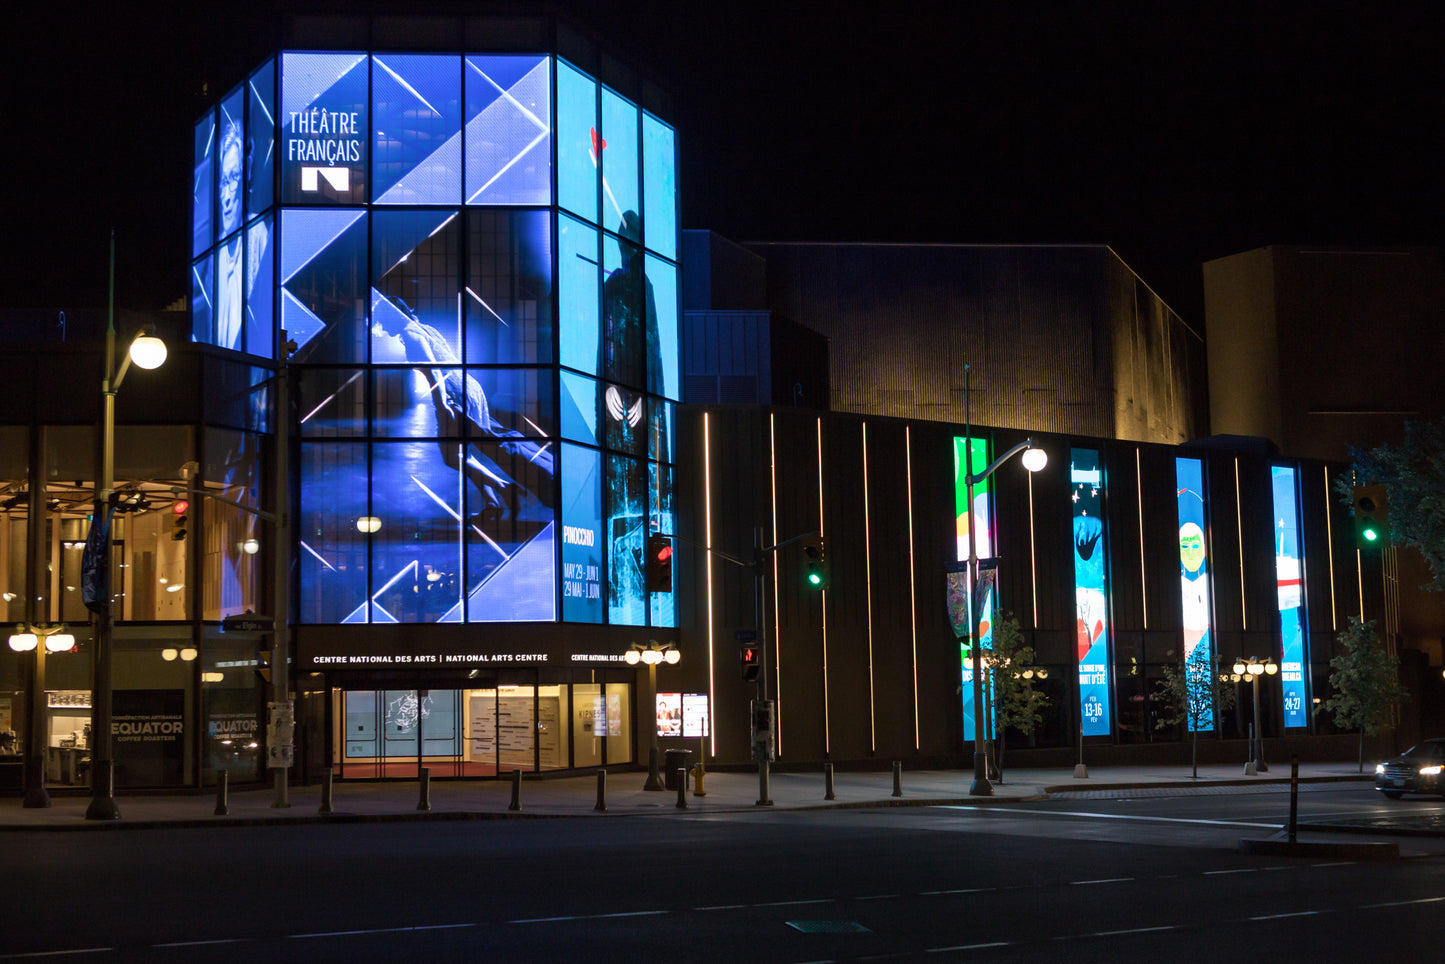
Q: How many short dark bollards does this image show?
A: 8